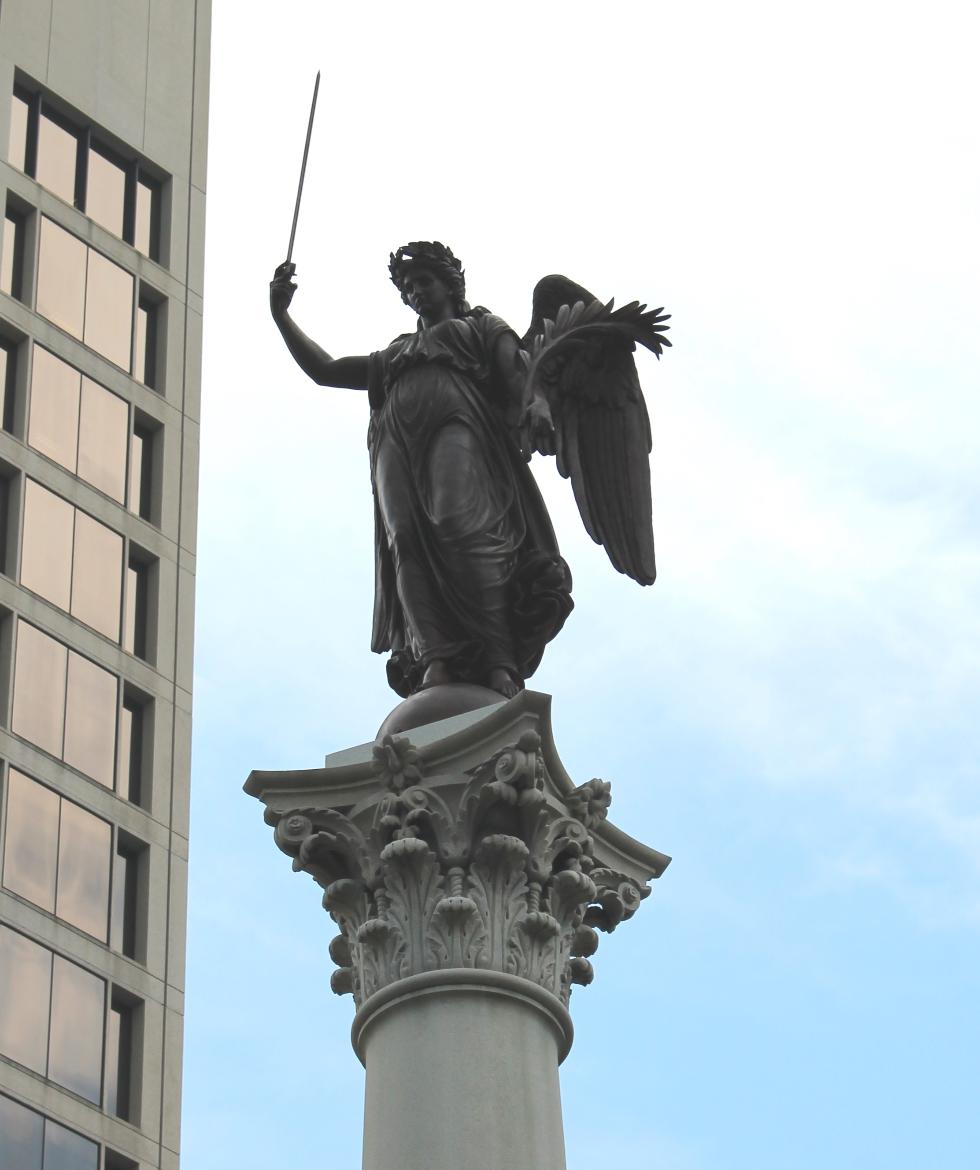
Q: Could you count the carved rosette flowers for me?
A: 2